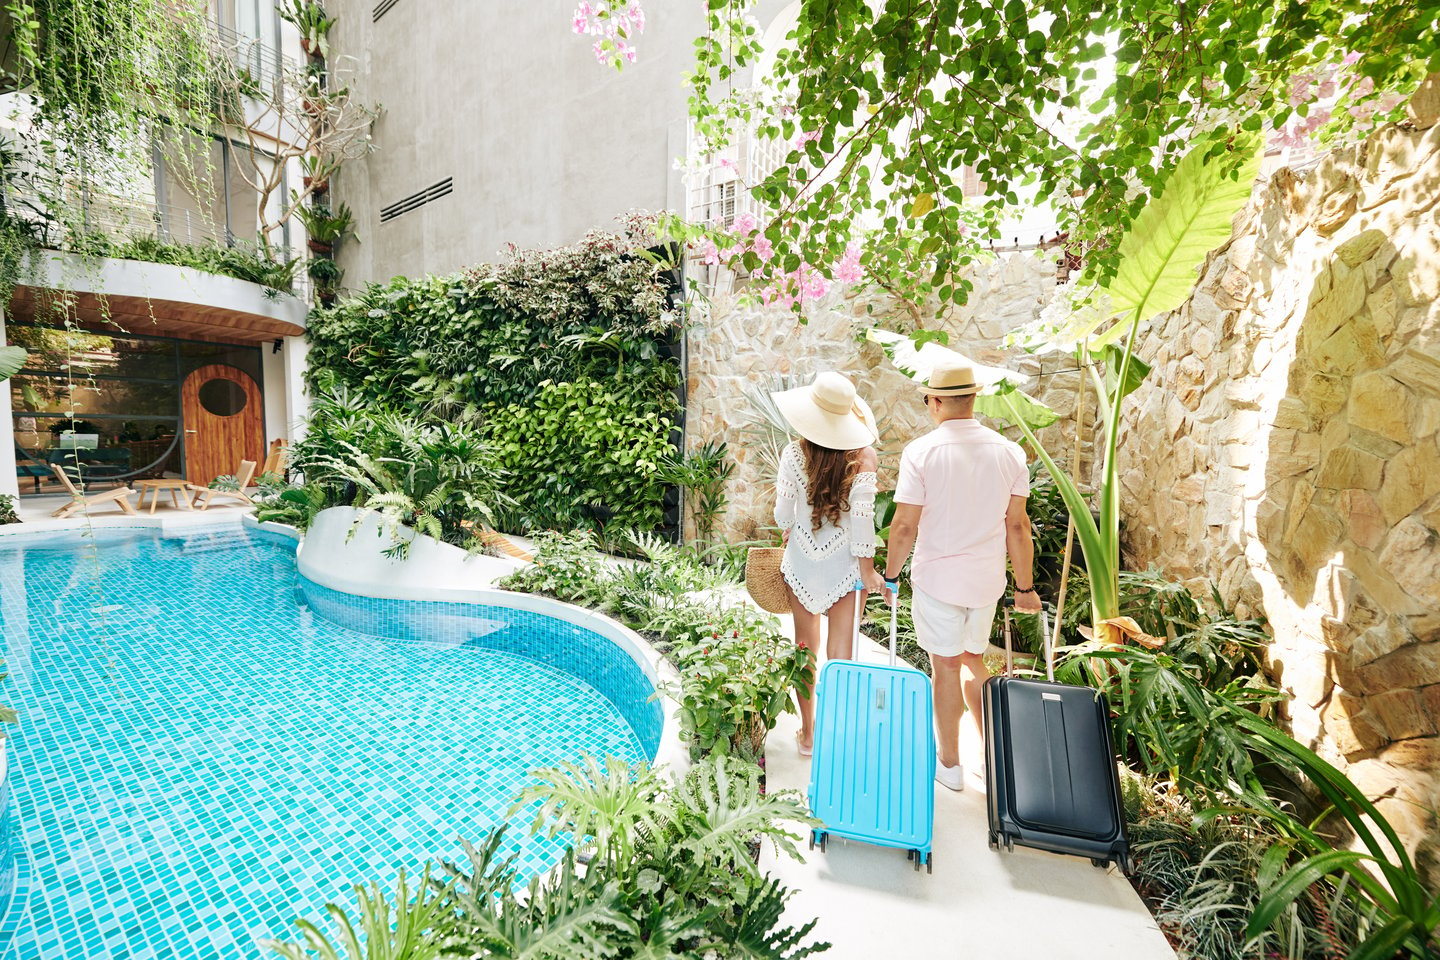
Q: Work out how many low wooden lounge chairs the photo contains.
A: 2